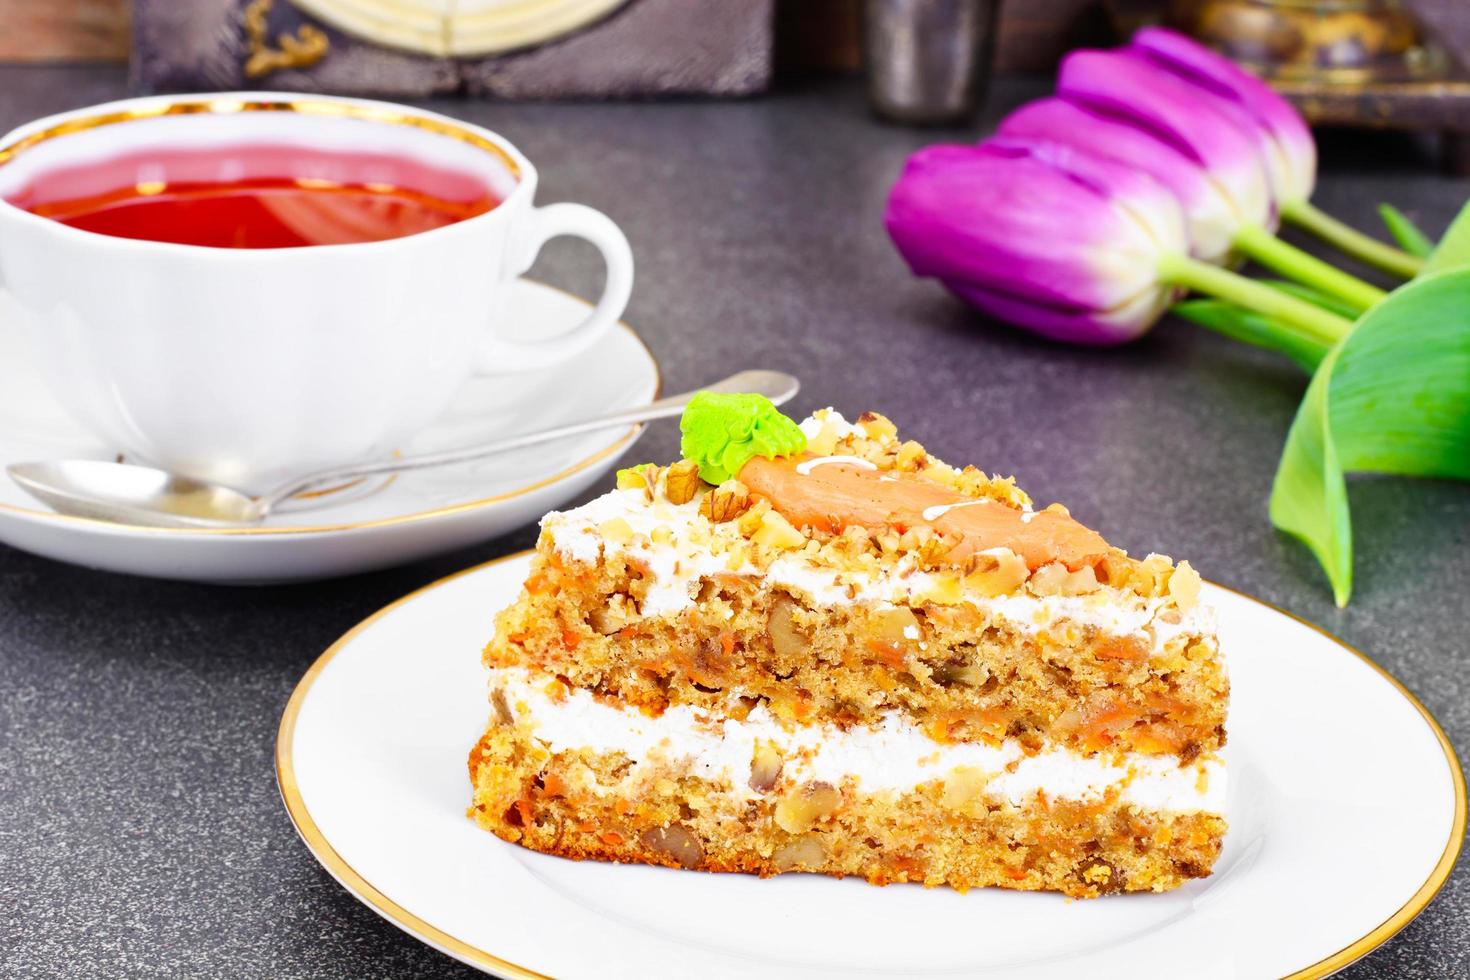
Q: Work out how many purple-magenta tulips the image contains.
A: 3